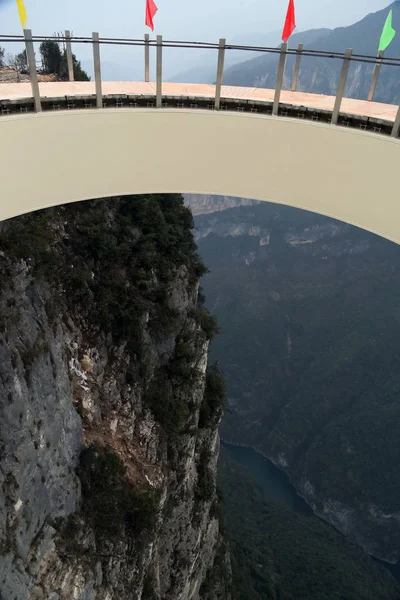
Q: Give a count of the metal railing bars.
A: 11